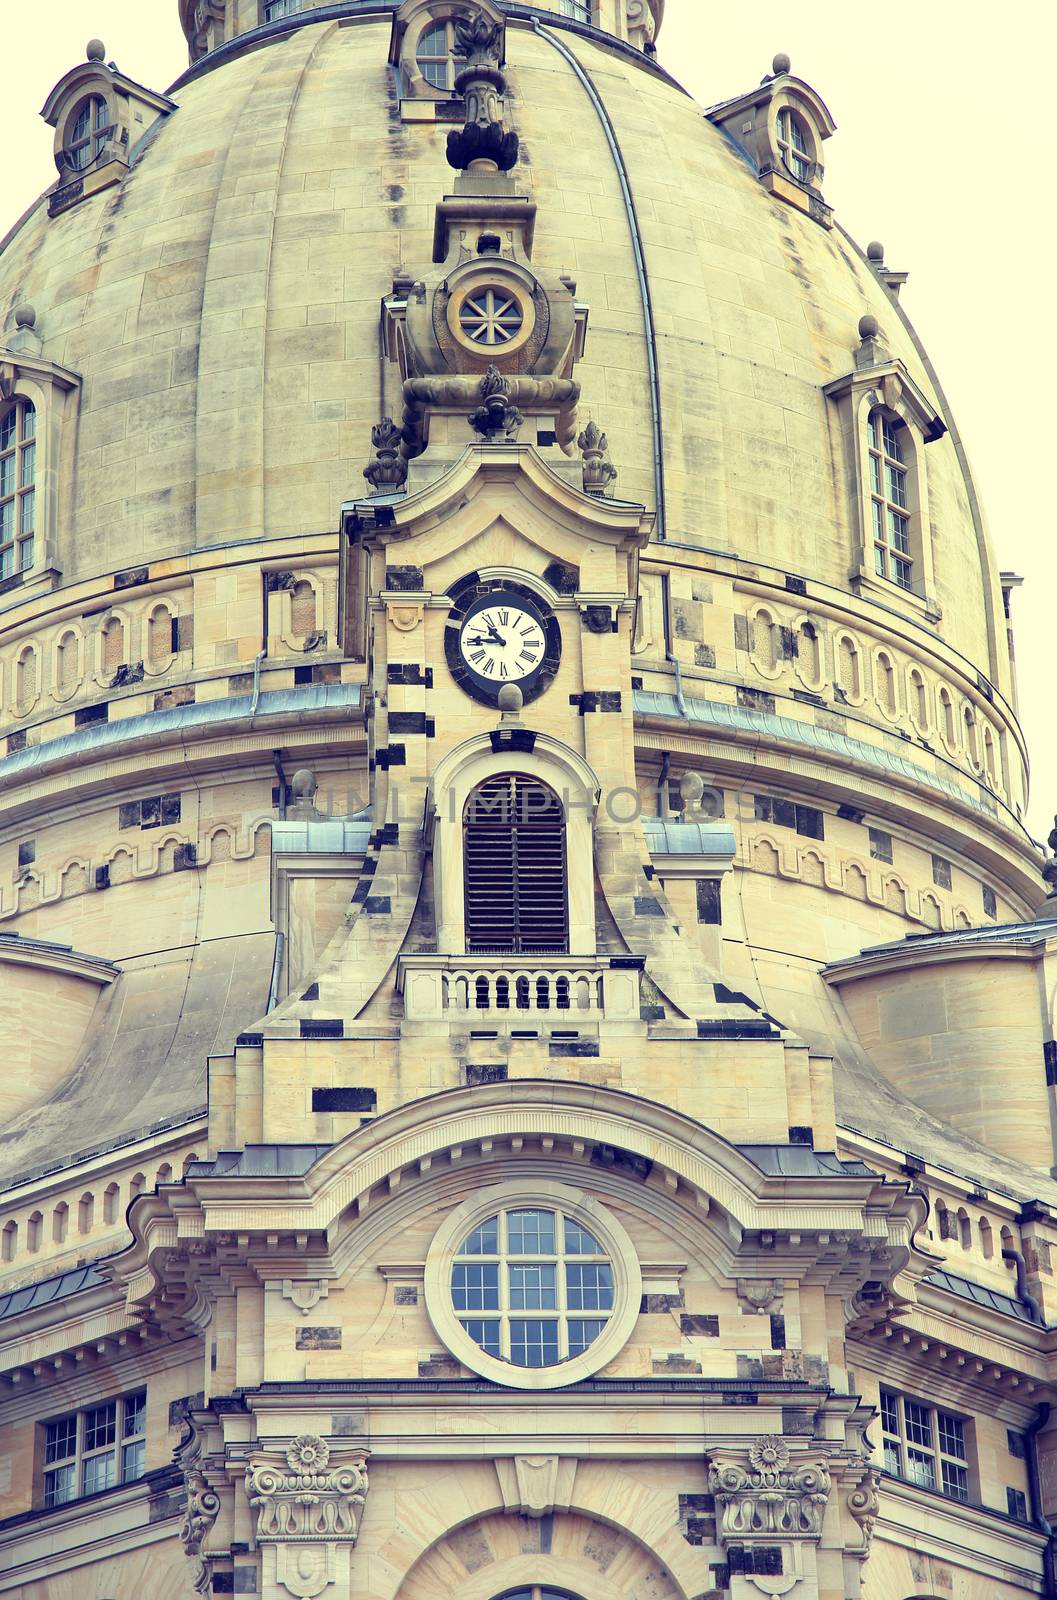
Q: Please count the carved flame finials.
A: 4